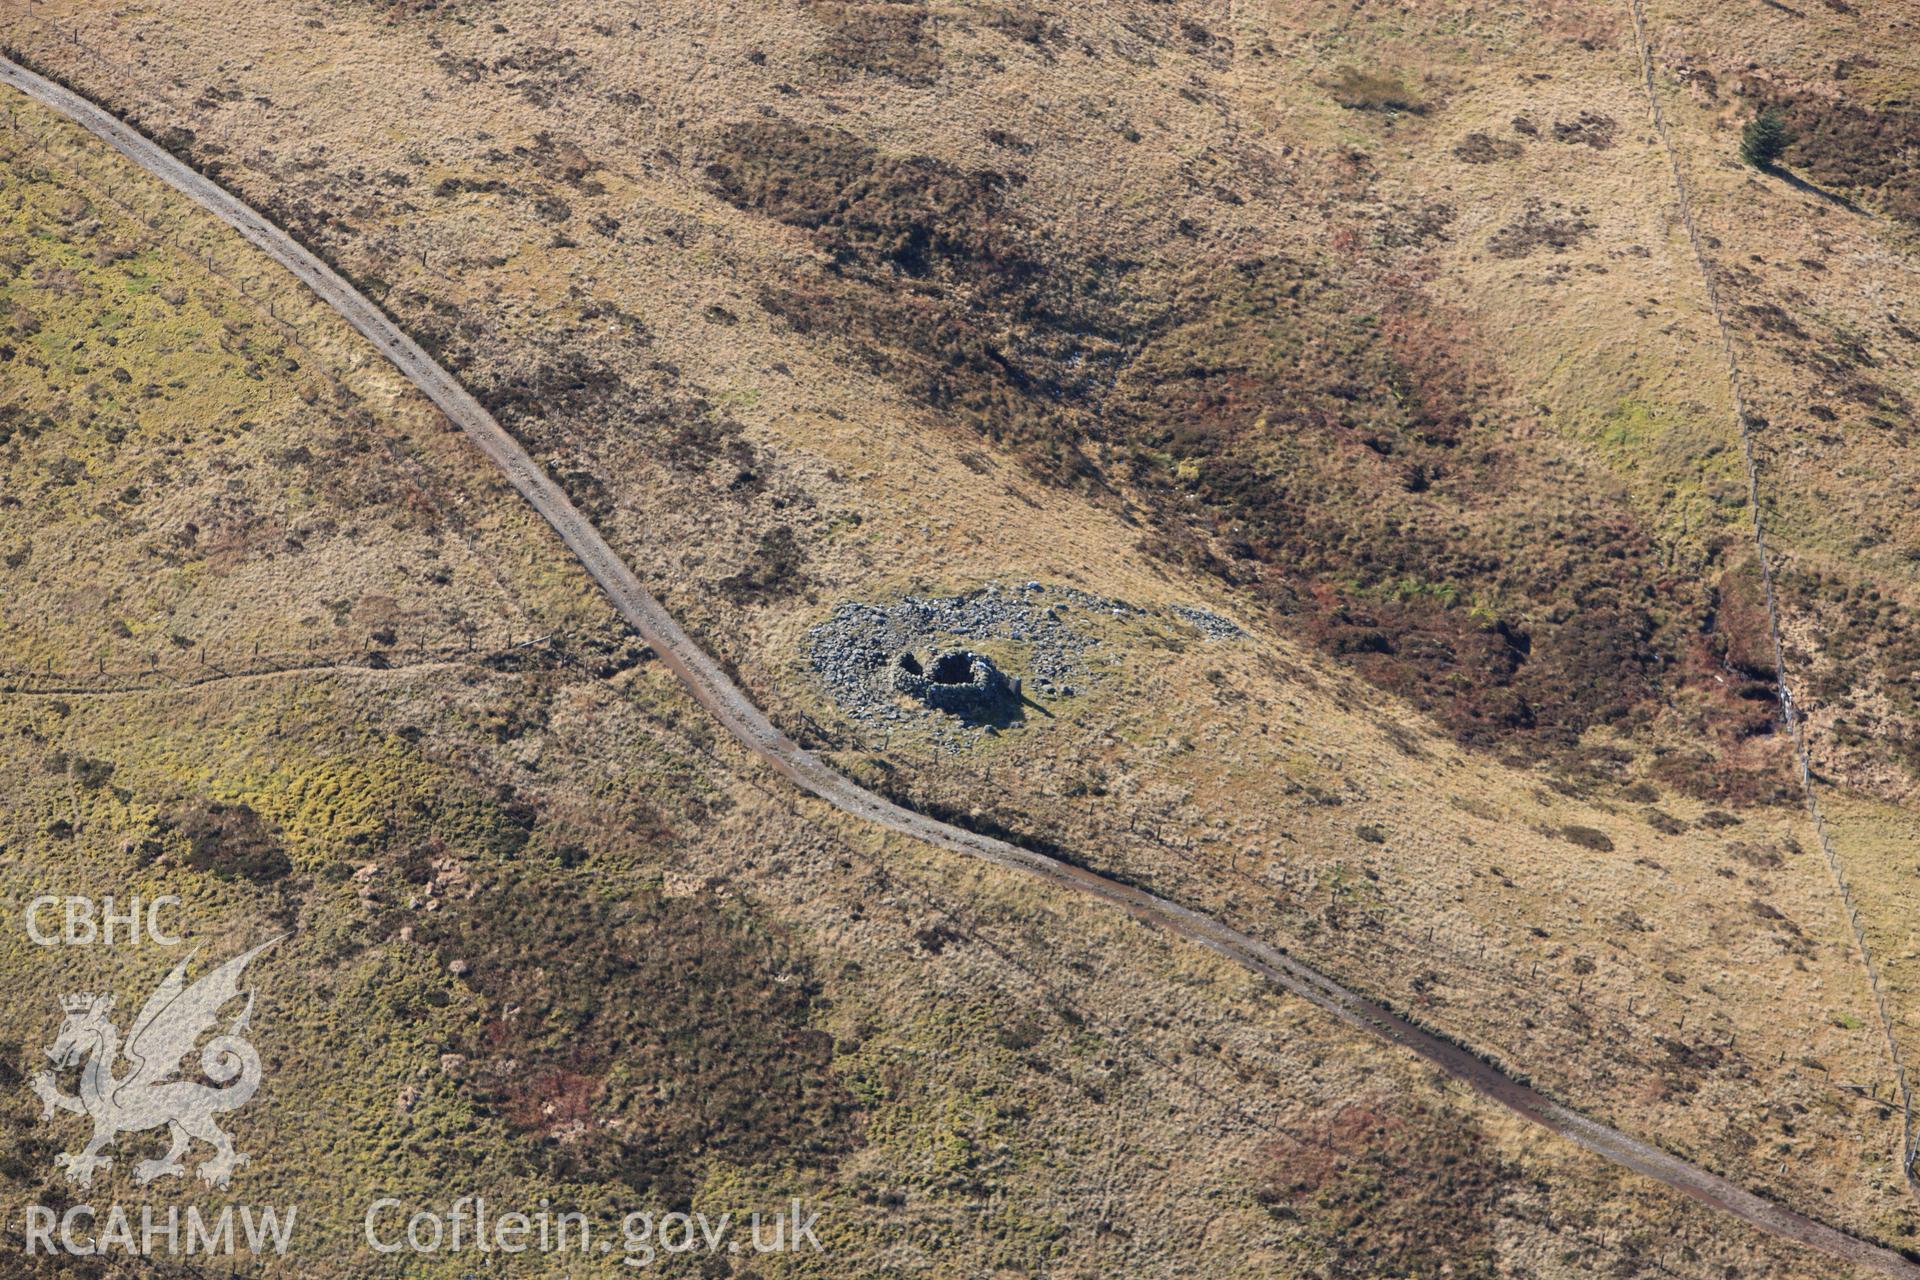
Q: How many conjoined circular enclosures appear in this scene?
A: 2